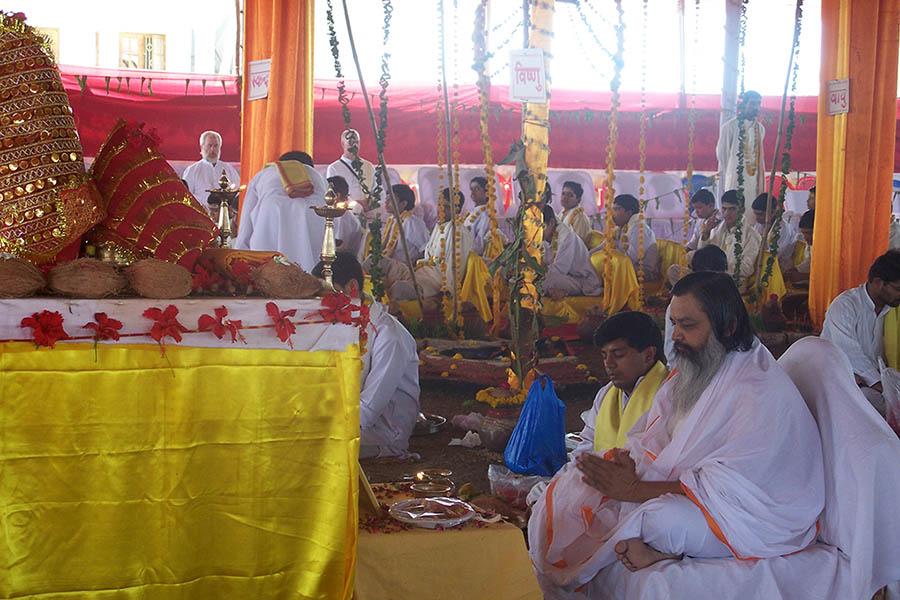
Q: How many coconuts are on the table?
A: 4